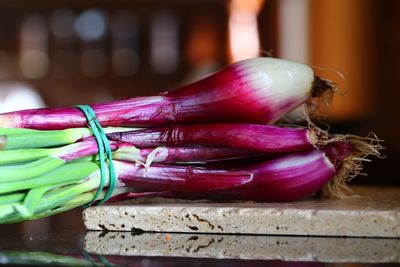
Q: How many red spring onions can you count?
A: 4